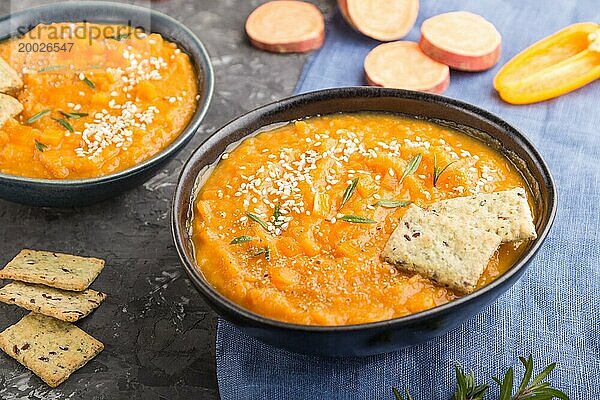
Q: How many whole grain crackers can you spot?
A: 7